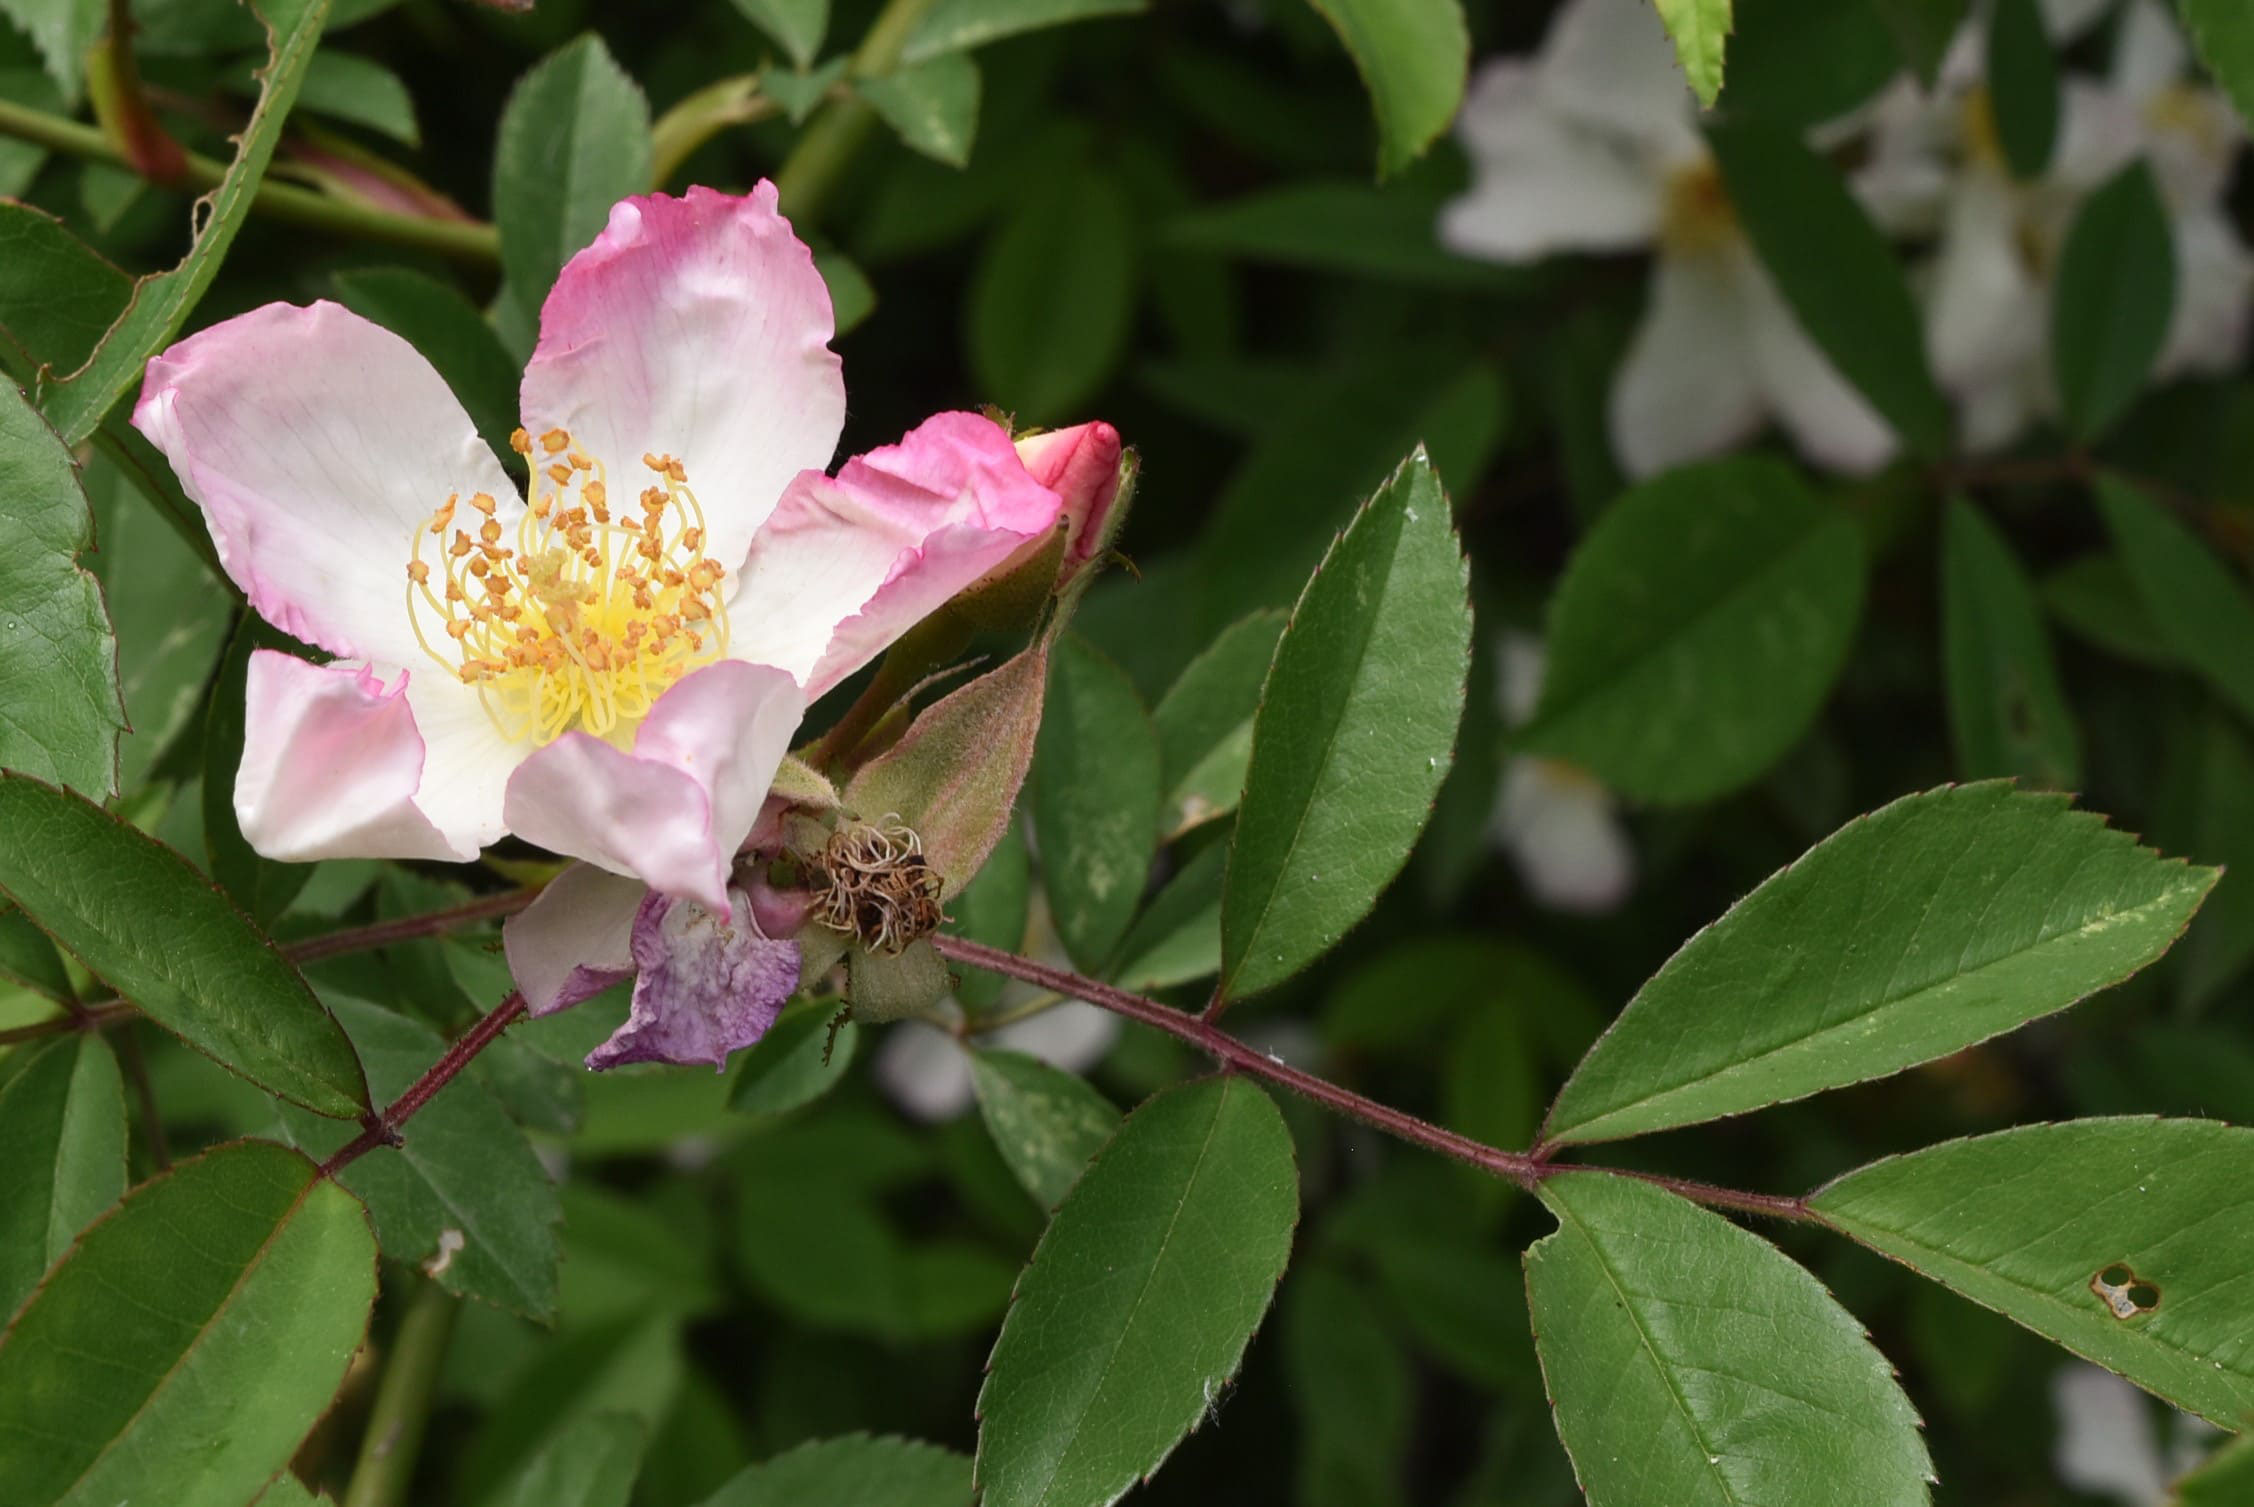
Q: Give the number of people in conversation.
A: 0